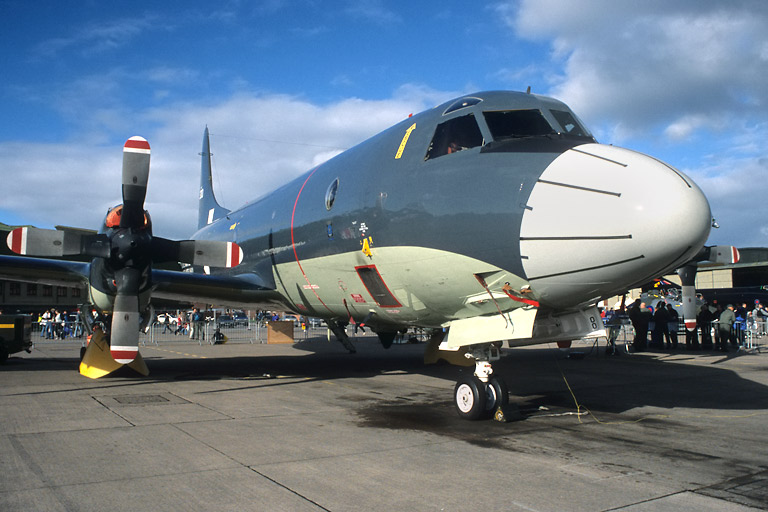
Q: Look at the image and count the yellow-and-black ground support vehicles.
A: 1